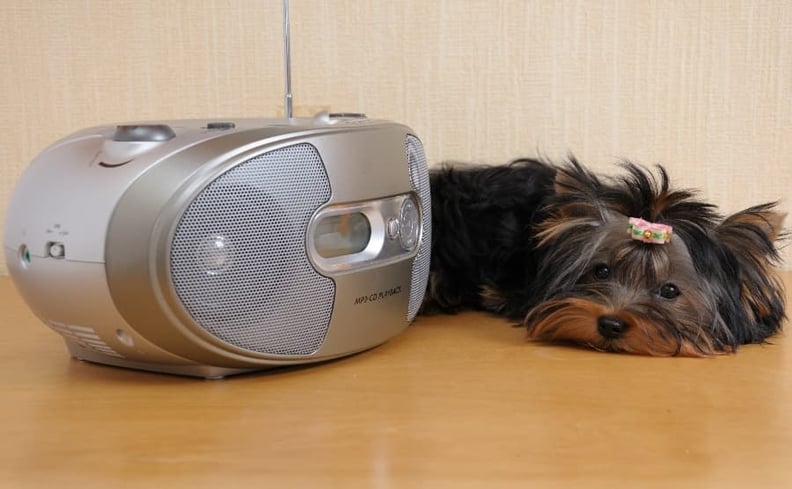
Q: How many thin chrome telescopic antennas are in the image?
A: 1